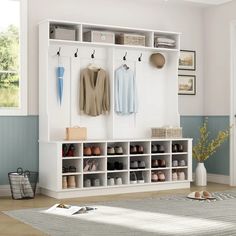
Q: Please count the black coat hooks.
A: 5